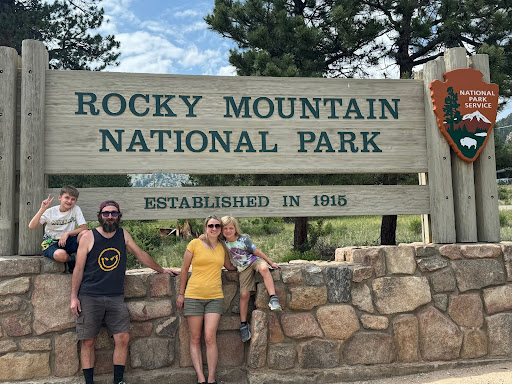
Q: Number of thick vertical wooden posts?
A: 5